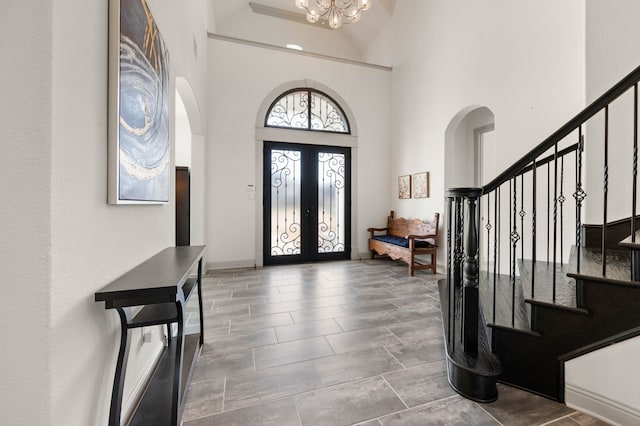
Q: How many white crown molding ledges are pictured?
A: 2